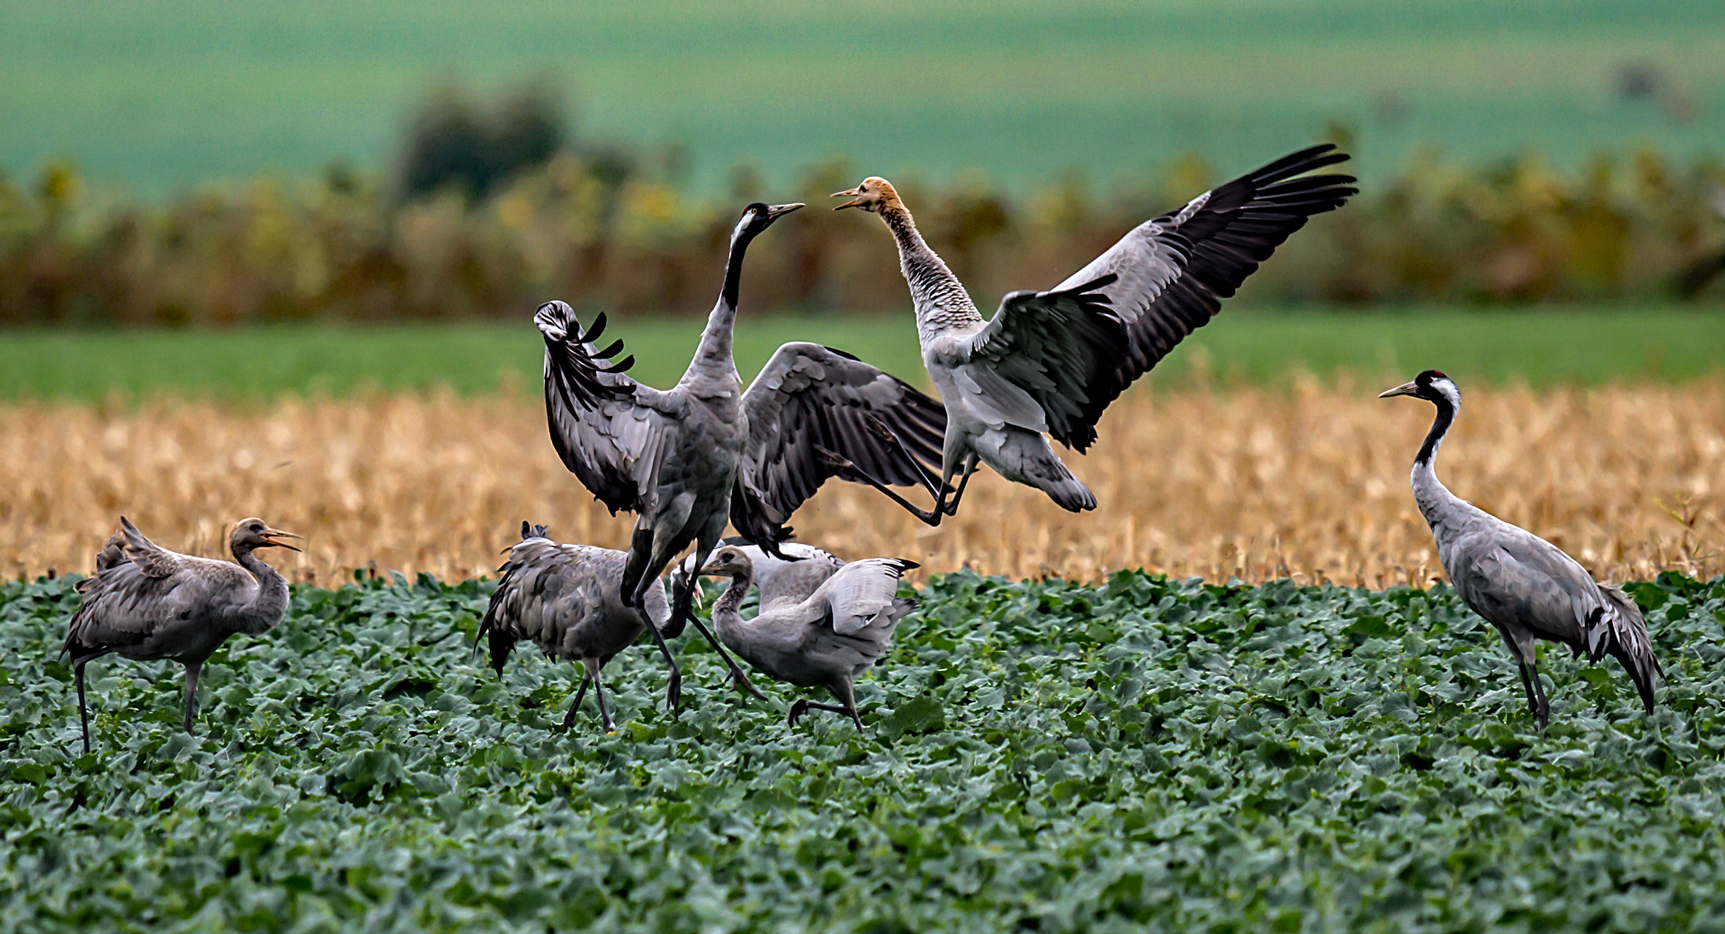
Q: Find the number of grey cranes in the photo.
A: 6